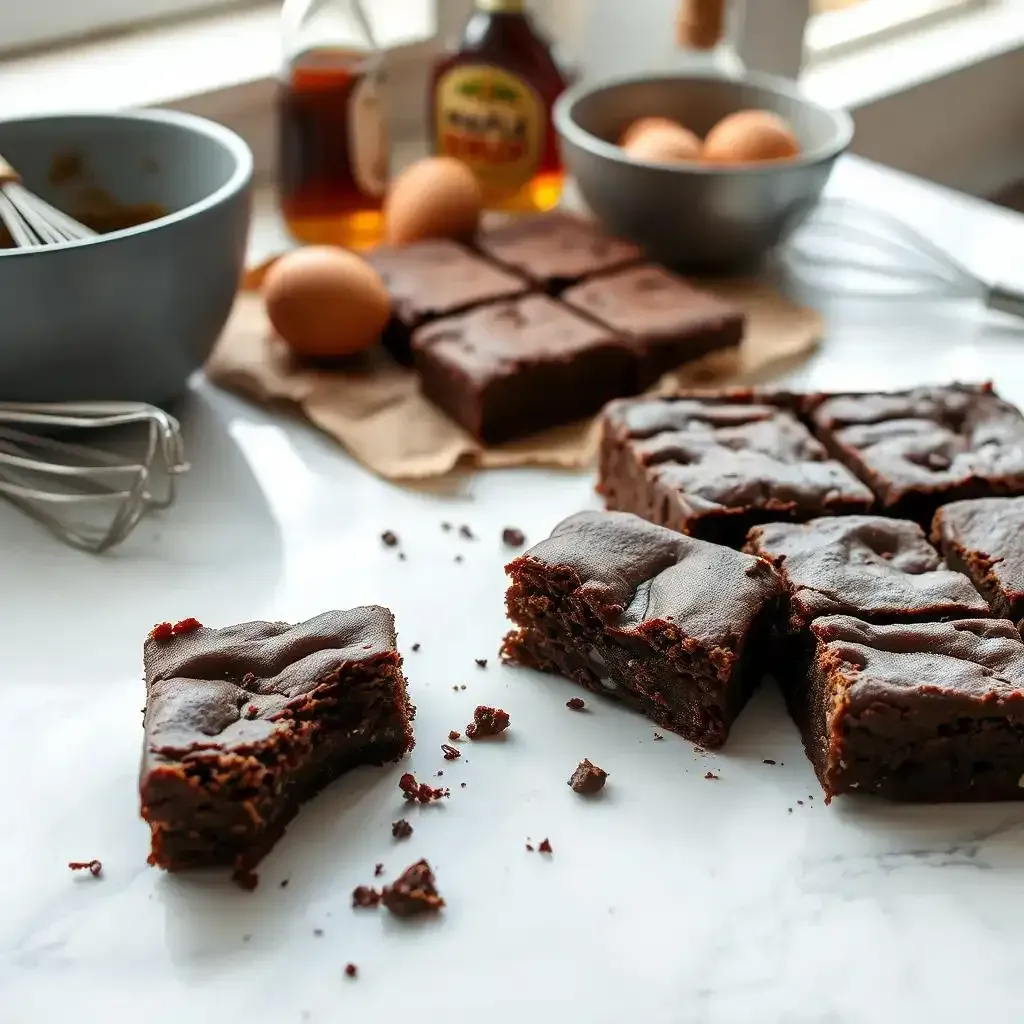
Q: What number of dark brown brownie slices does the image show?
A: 11